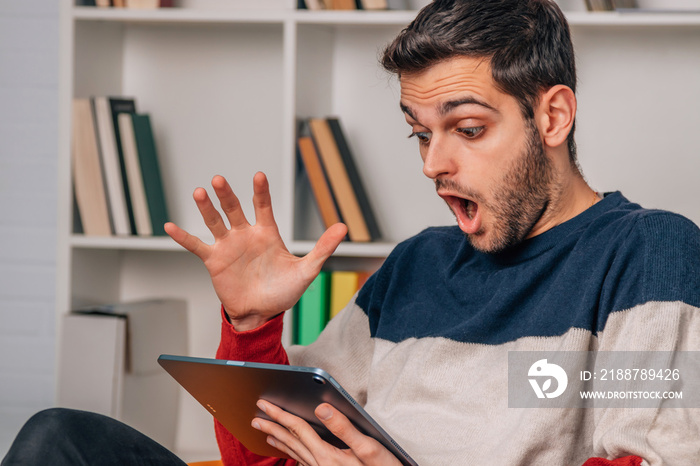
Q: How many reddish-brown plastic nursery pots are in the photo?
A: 0